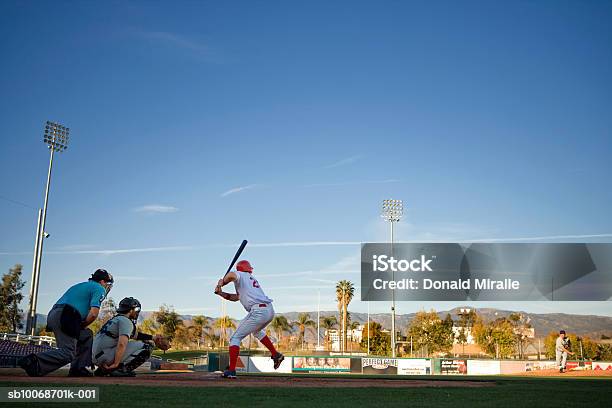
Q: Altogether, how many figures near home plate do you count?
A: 3